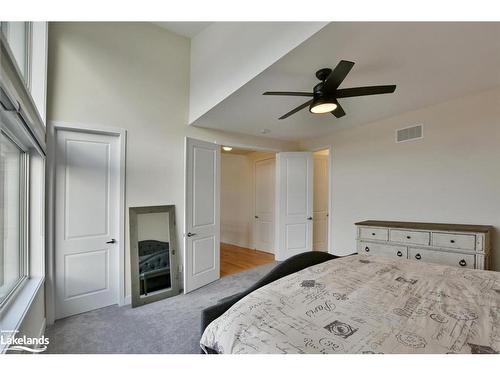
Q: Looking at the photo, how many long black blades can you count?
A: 5